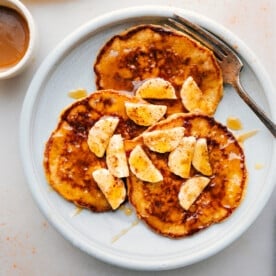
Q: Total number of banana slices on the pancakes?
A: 11